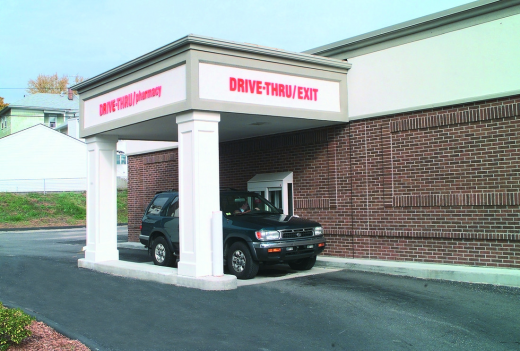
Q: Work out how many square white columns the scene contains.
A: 2